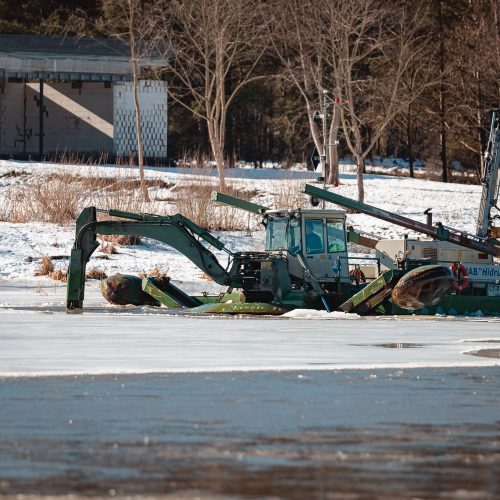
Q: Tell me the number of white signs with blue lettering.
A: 1